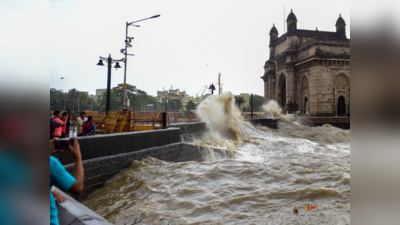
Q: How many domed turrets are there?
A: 3